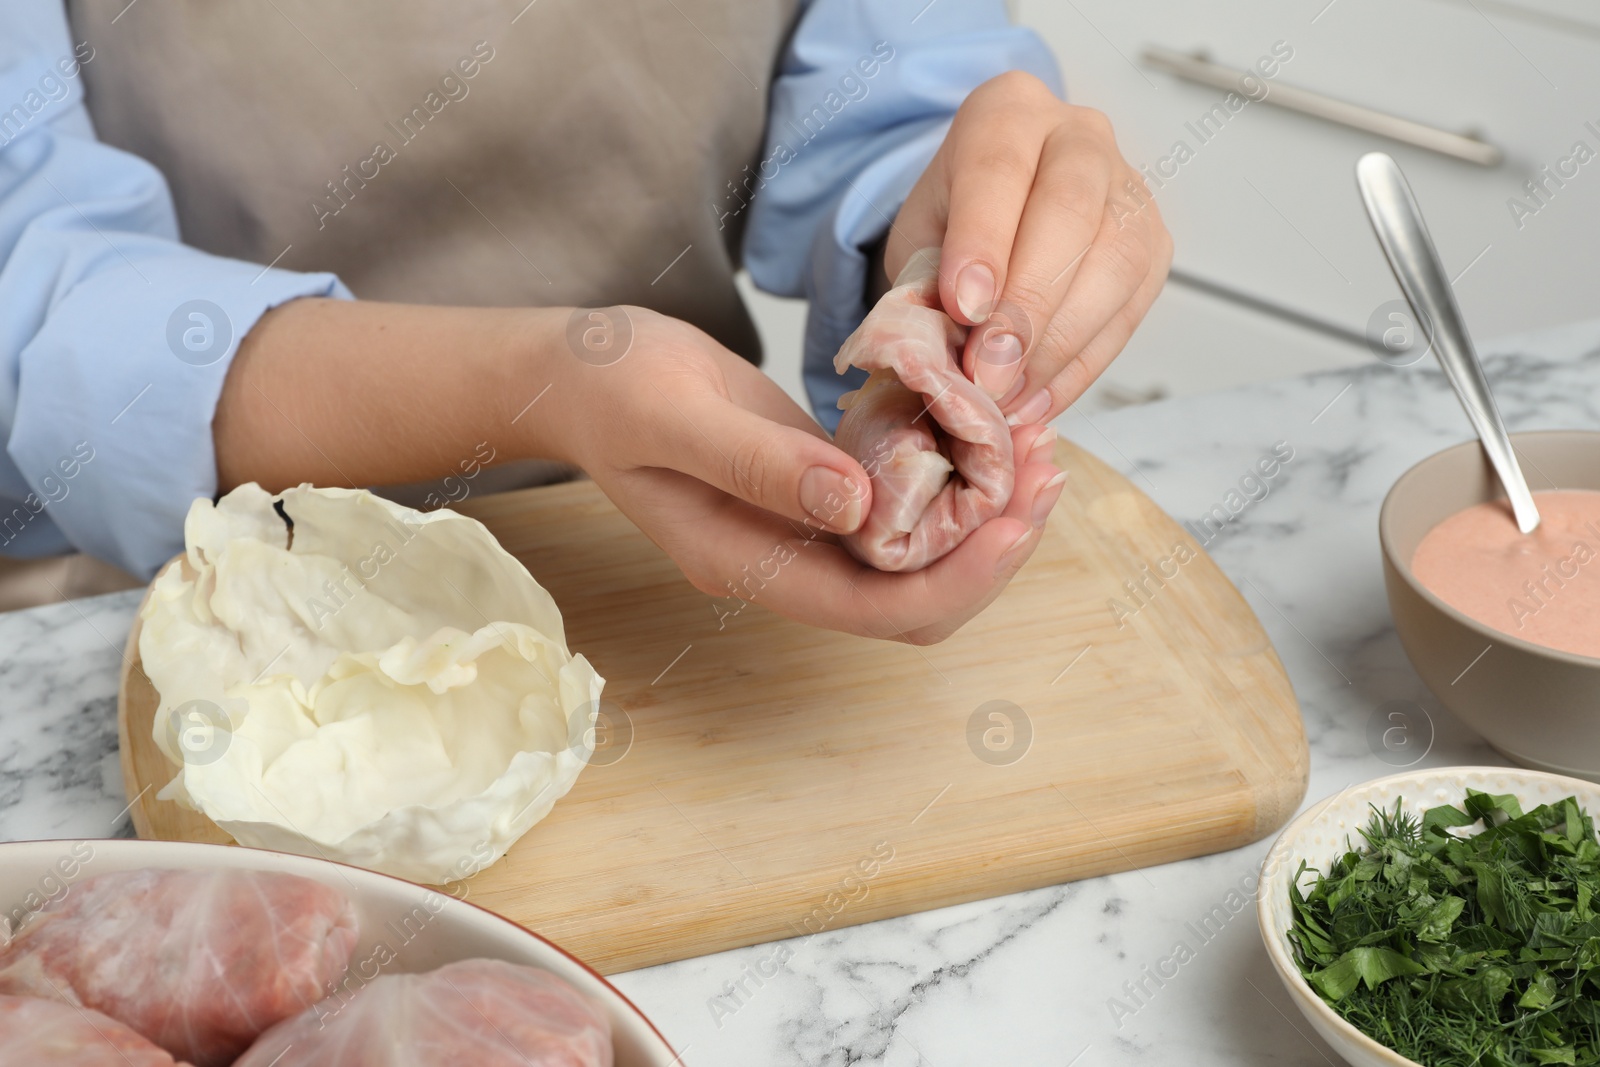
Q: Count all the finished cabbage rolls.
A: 3